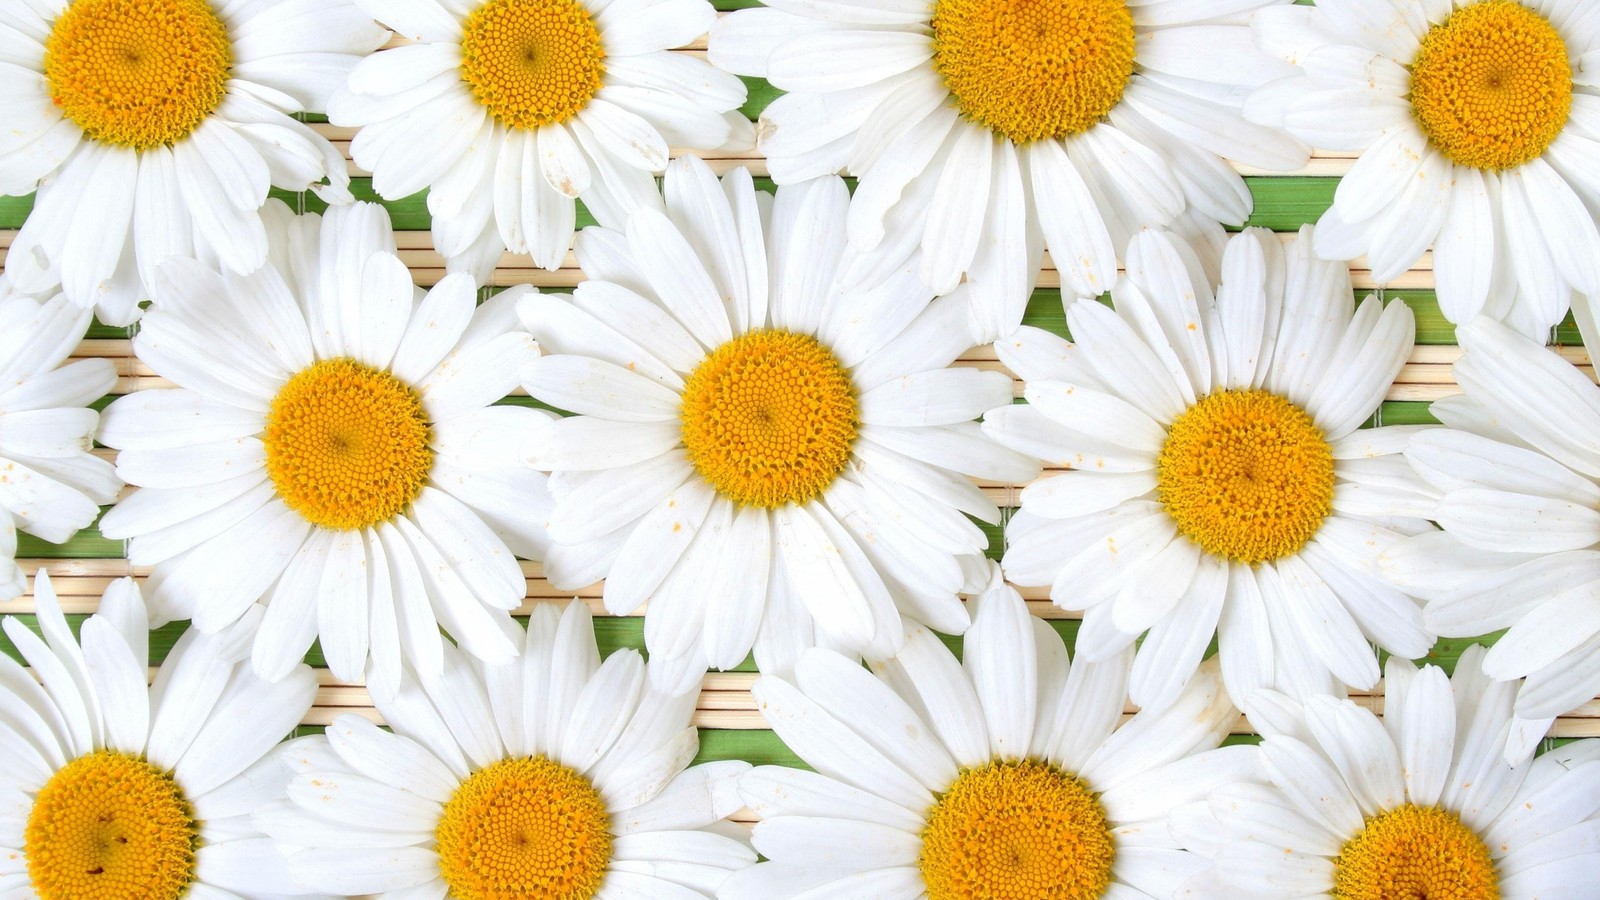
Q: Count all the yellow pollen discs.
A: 11